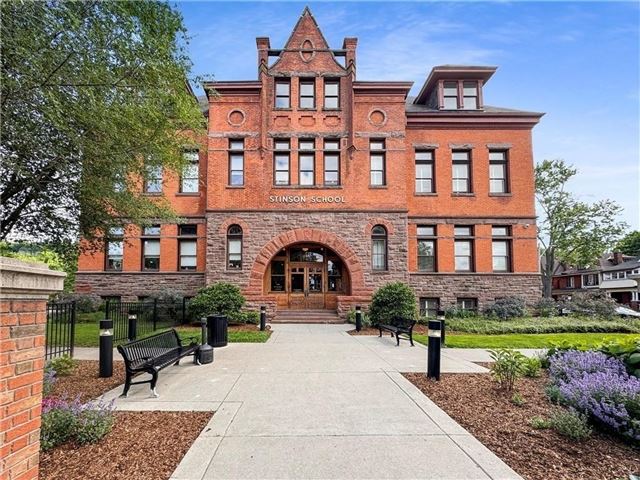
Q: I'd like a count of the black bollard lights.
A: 6